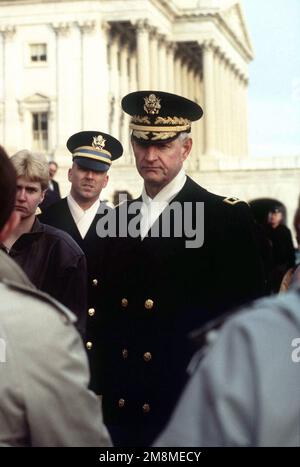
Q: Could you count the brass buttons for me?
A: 9